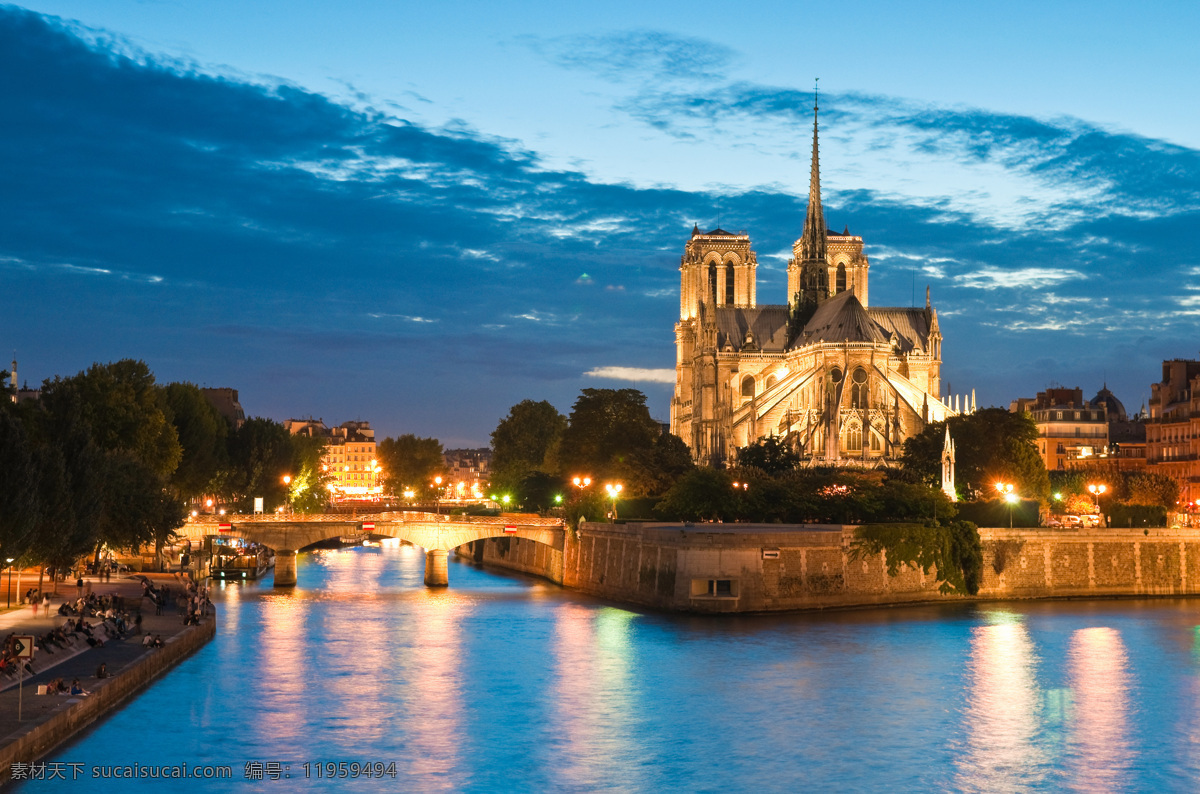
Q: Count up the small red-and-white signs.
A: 3